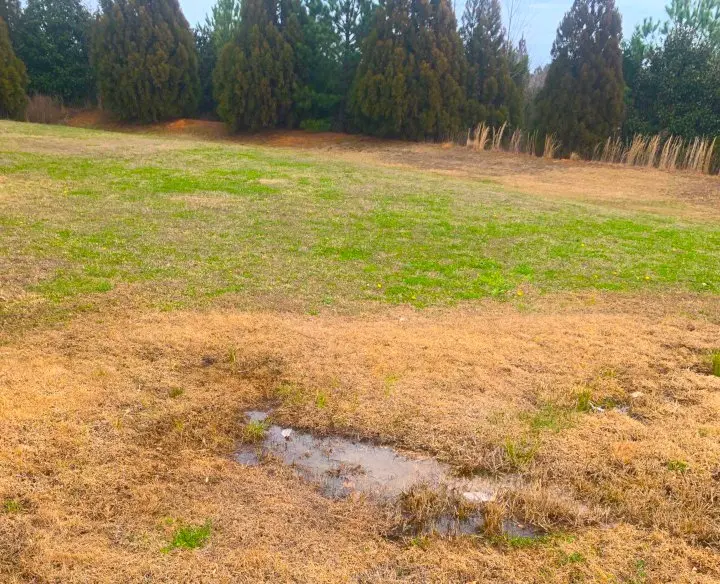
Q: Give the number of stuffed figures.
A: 0